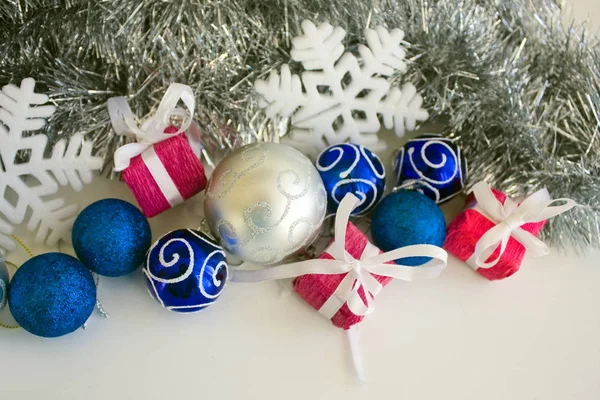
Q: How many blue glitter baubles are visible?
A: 3